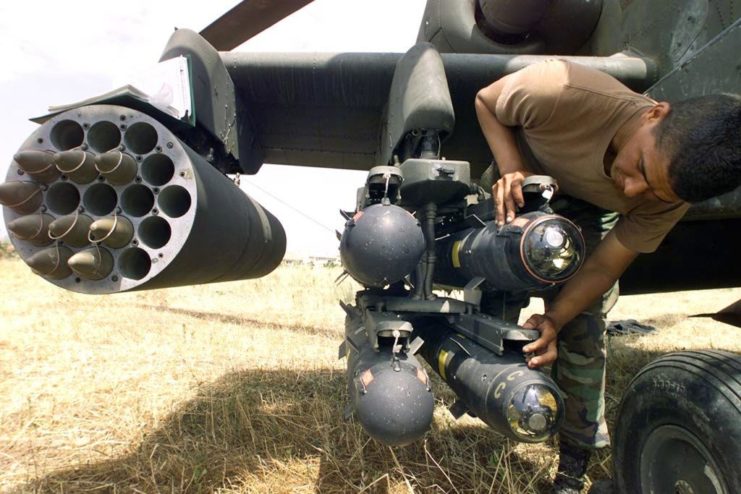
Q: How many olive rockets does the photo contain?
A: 9